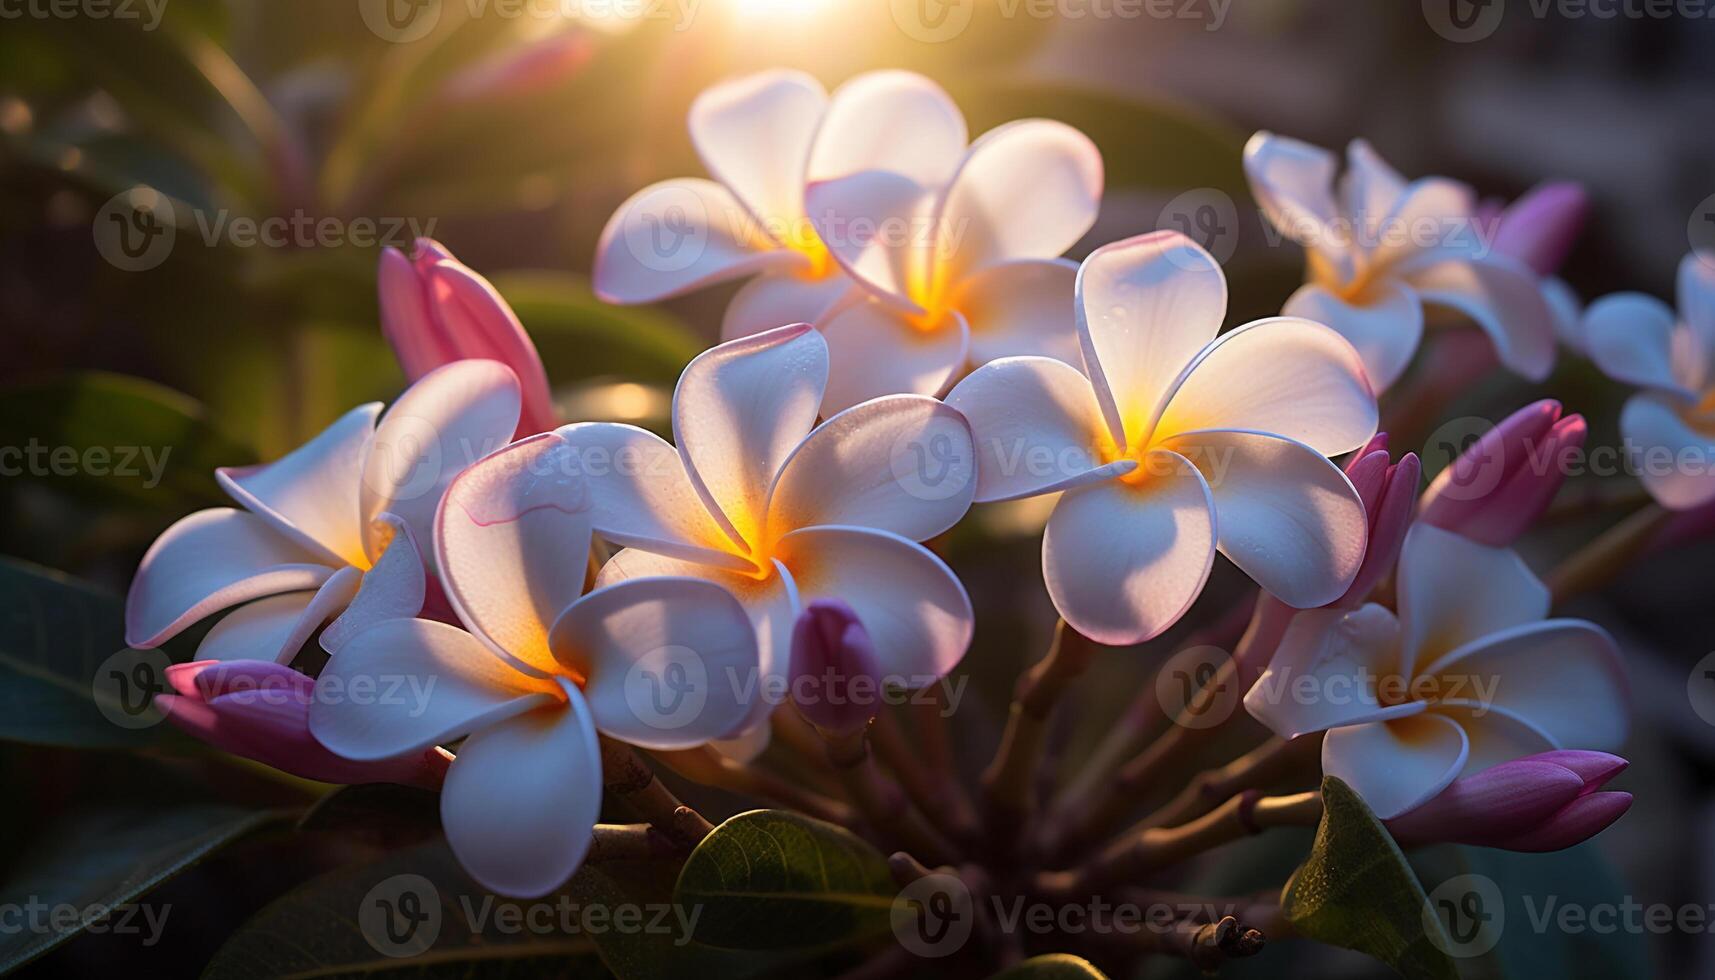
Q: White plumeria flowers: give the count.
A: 9